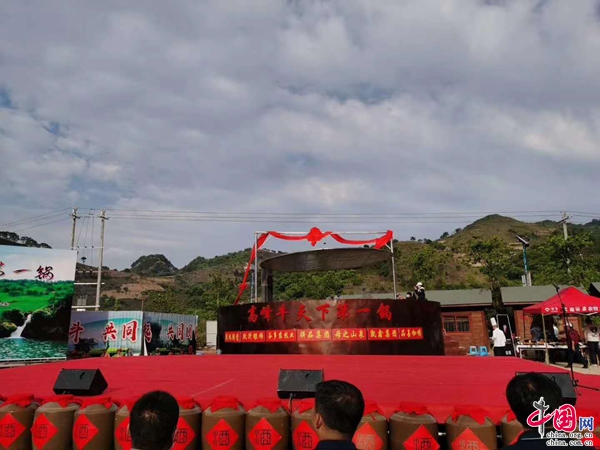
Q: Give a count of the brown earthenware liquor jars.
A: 13